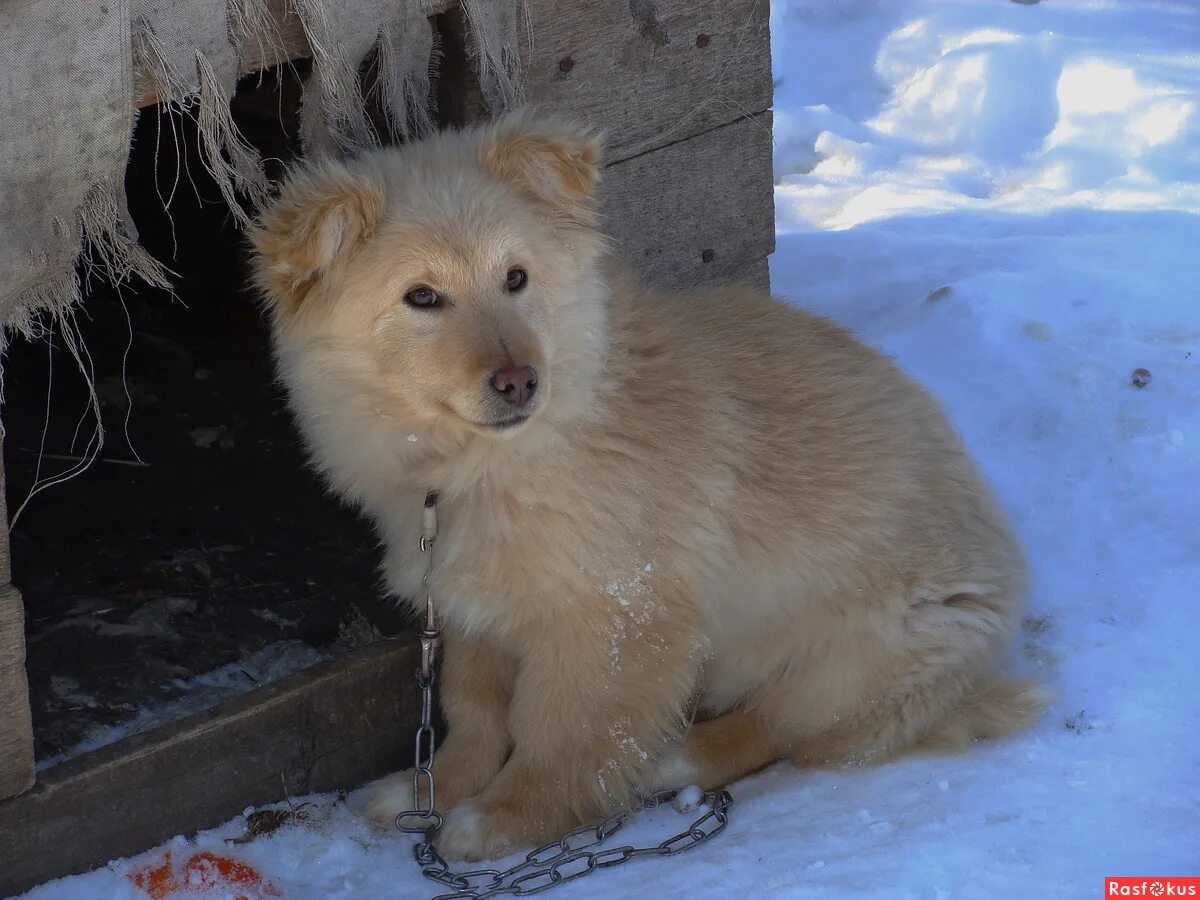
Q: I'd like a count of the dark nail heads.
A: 3